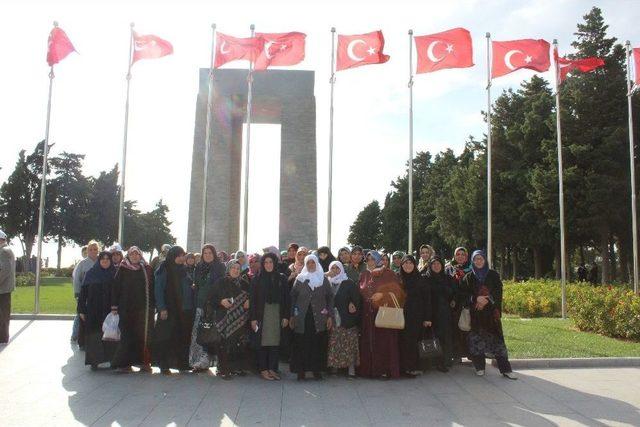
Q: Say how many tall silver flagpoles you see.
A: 9